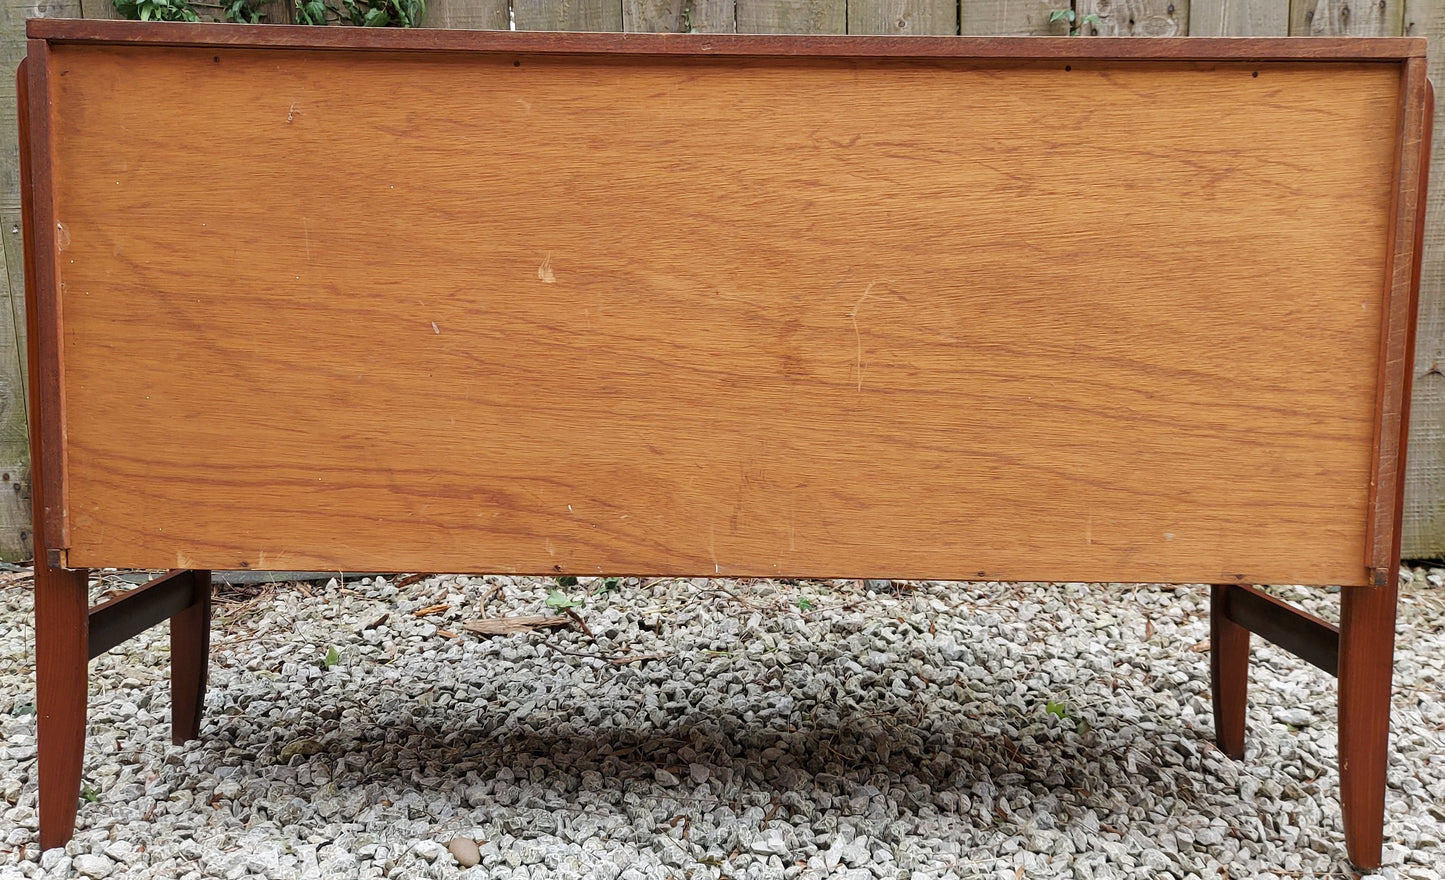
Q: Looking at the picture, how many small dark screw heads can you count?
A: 8